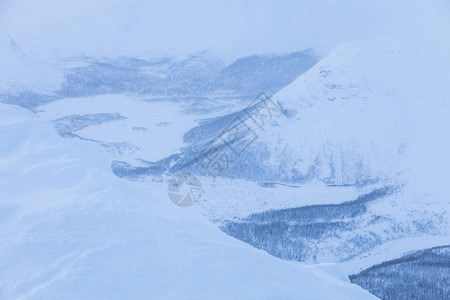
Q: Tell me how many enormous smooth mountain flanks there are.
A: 2